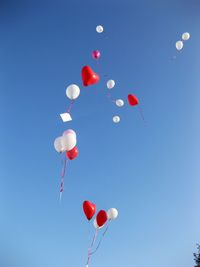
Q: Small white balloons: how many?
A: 6